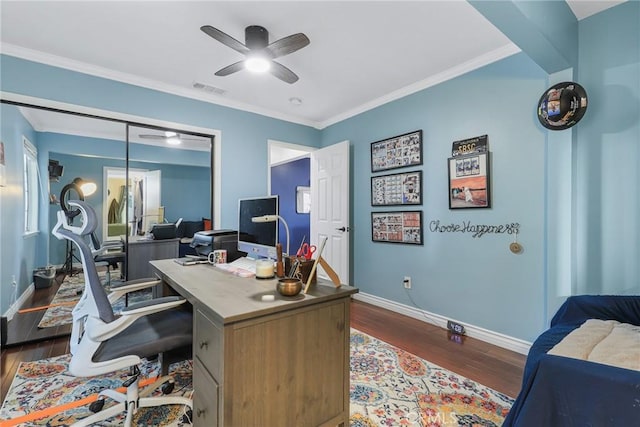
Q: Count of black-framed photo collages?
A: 3